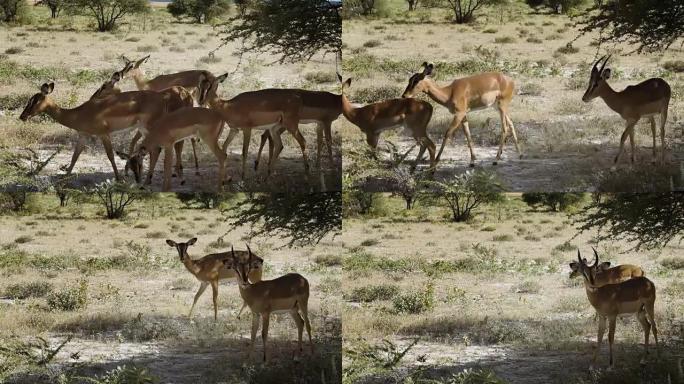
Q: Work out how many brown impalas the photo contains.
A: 13